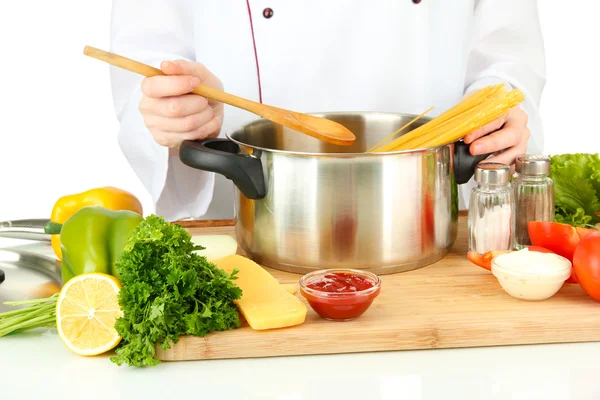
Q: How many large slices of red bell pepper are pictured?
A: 2